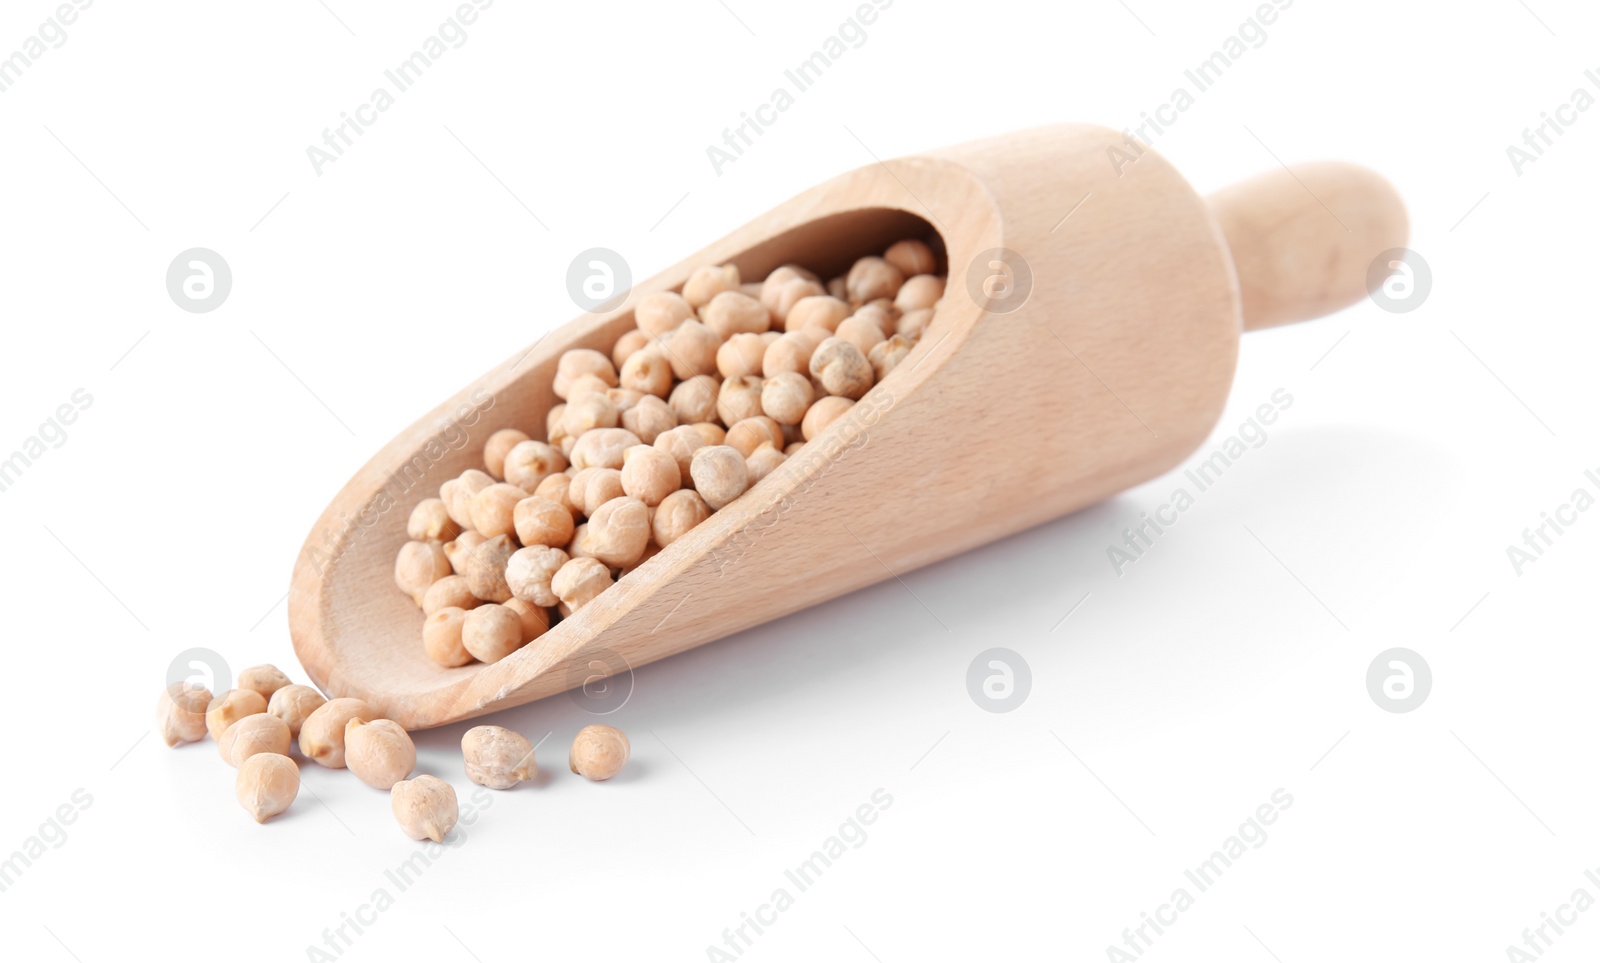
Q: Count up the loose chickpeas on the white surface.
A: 11